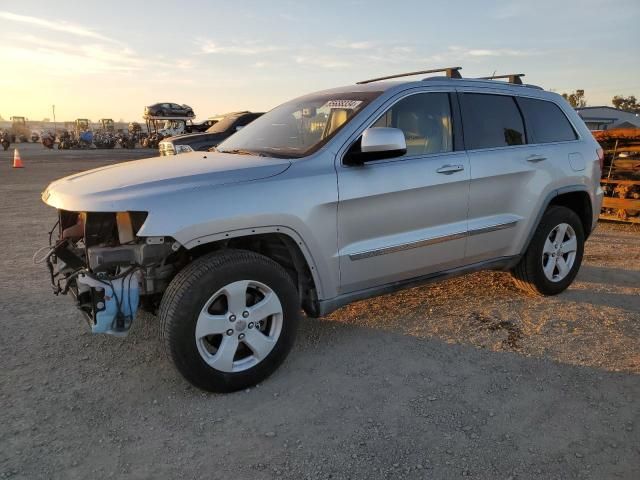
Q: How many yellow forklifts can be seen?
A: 3